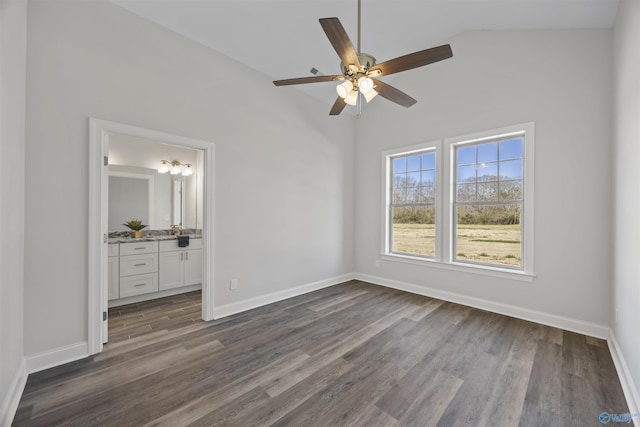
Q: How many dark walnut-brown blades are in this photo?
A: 5